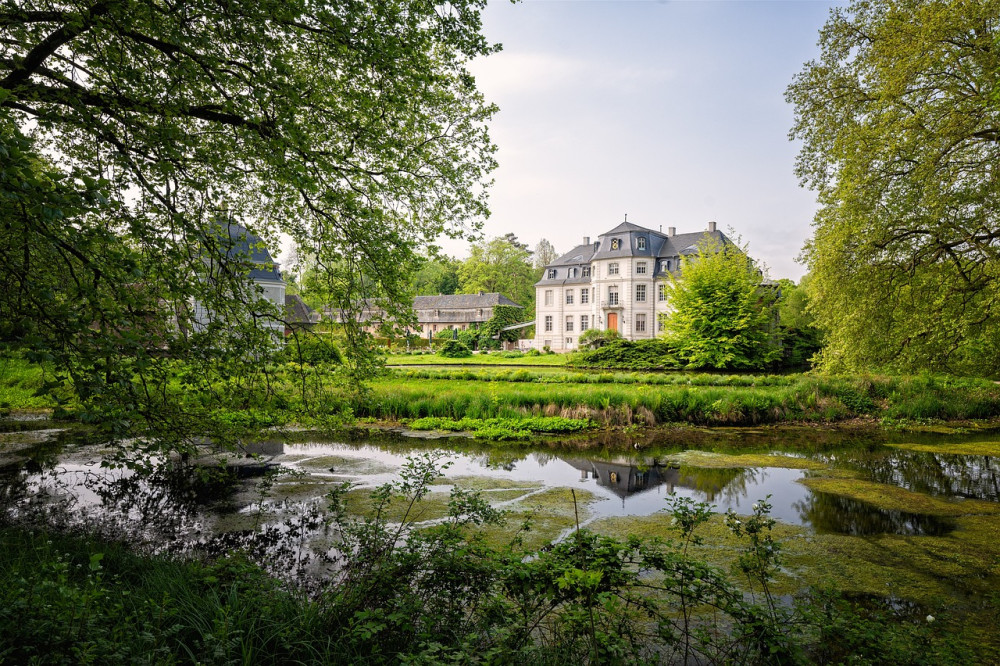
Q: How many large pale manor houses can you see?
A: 1